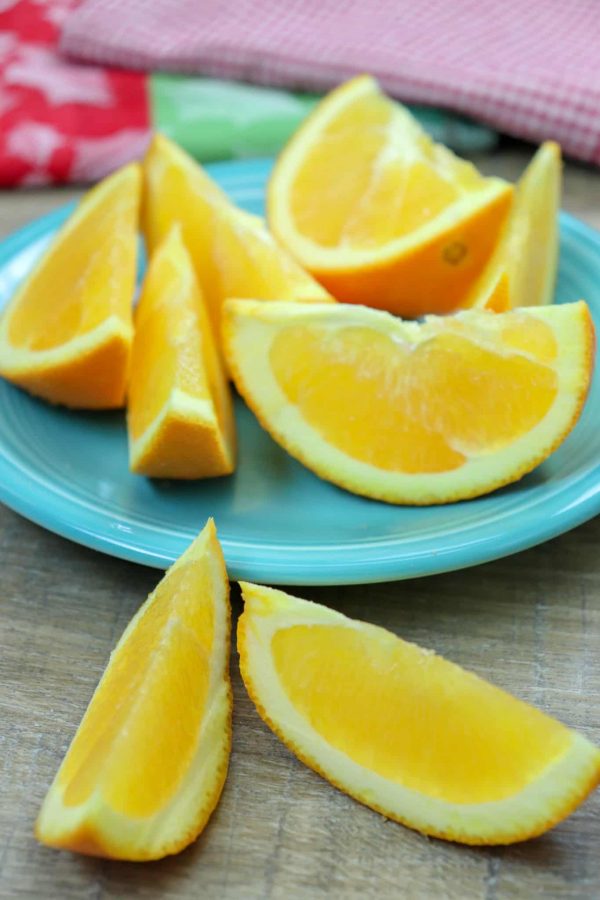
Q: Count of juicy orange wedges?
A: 8